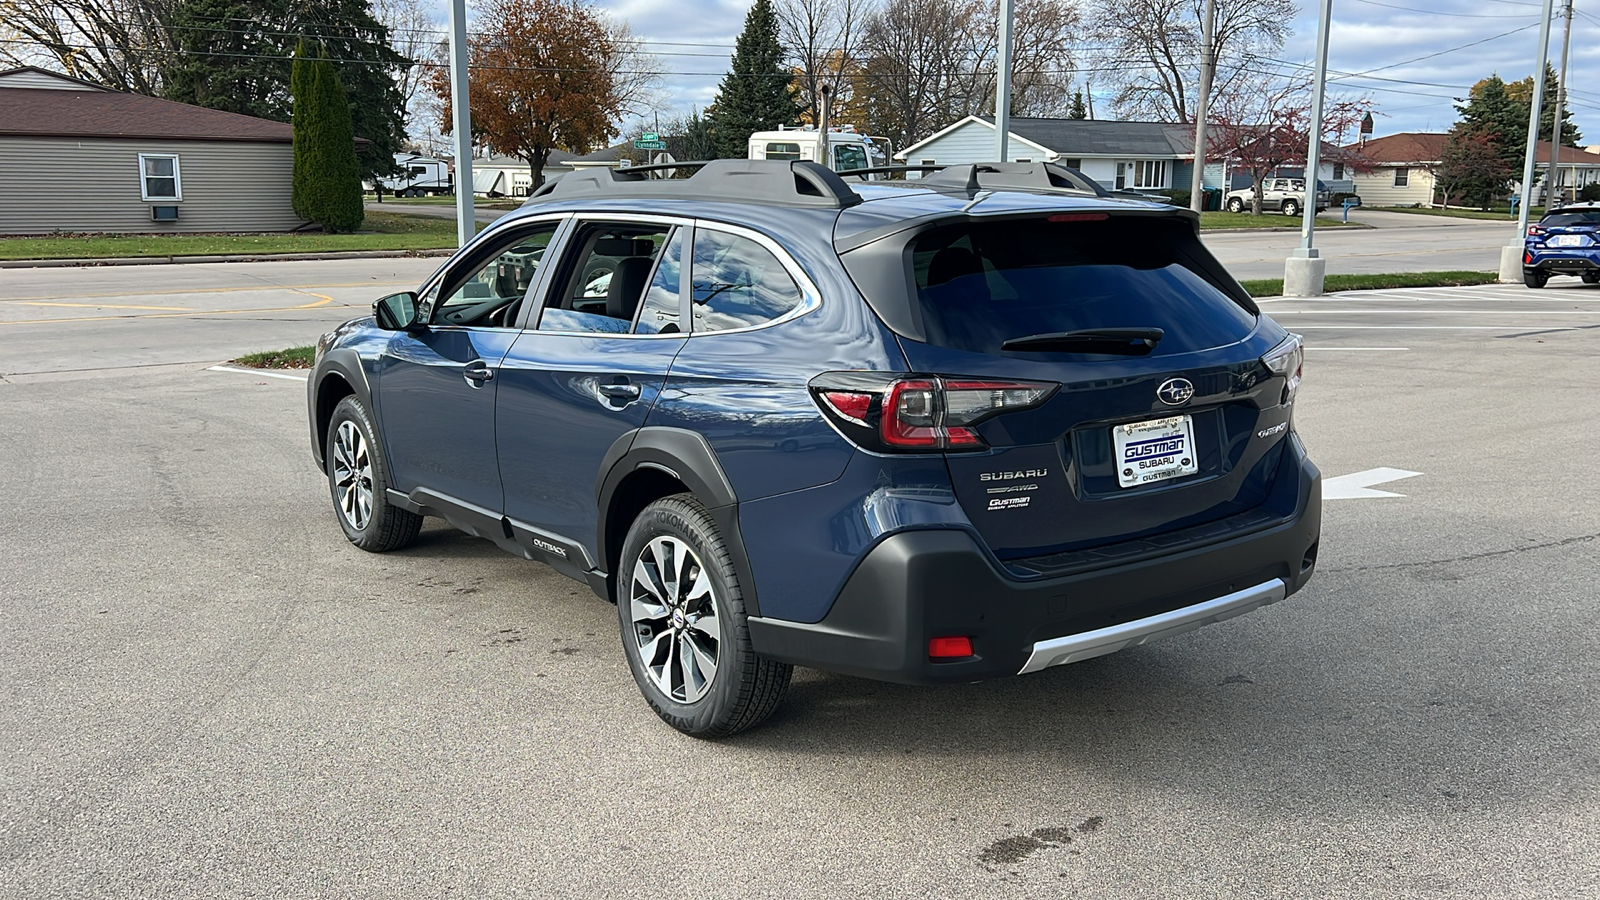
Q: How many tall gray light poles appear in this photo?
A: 4